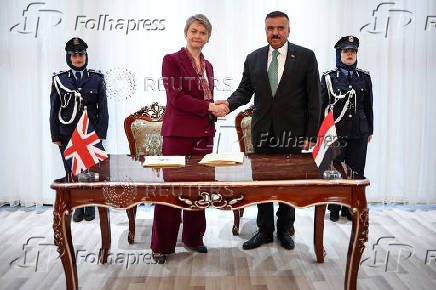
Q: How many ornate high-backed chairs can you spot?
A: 2